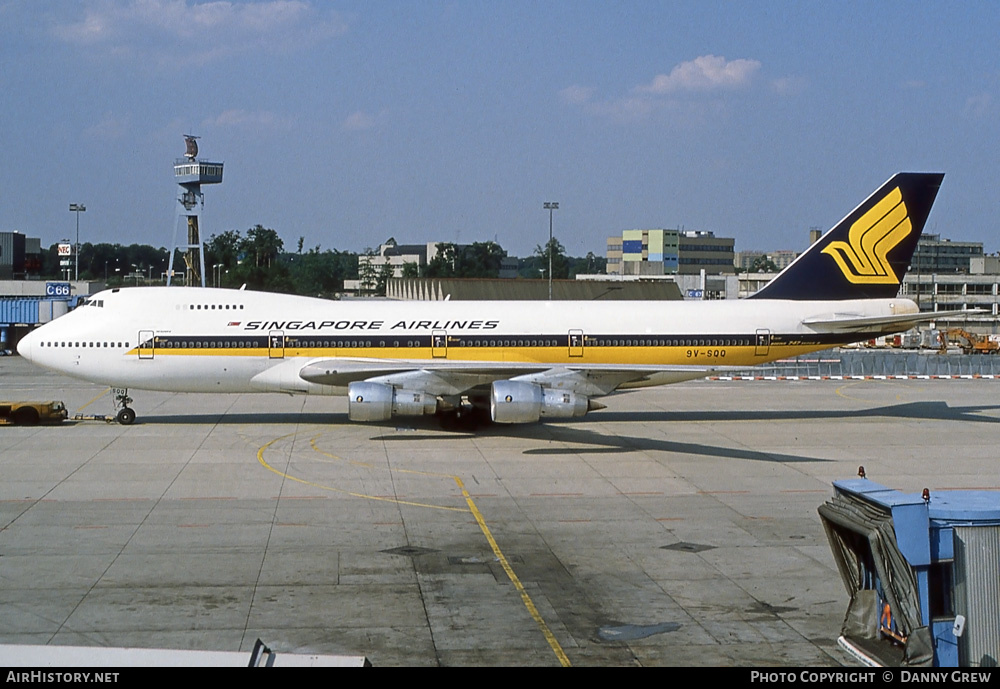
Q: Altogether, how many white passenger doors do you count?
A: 5